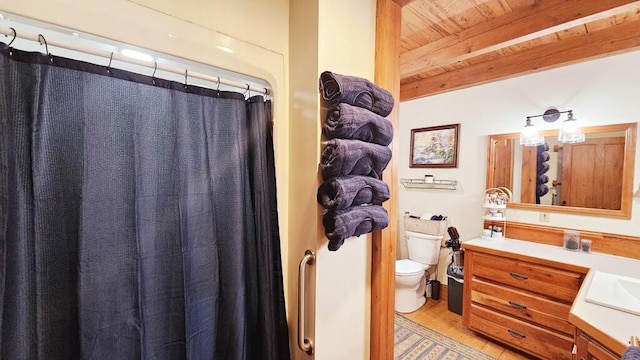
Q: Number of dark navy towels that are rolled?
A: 5